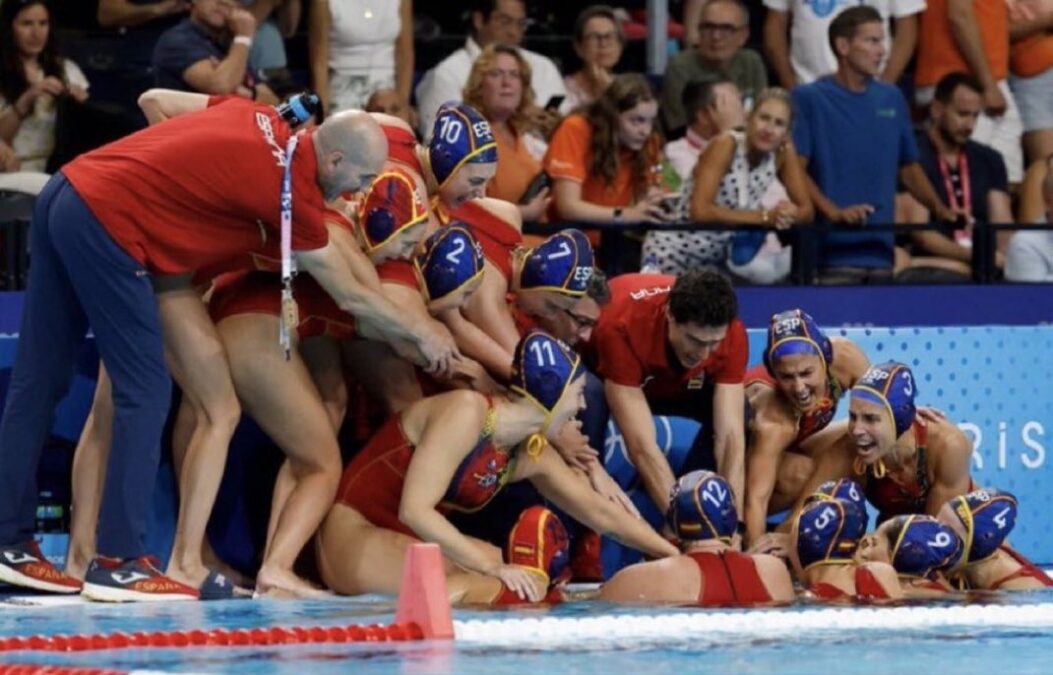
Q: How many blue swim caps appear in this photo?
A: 11